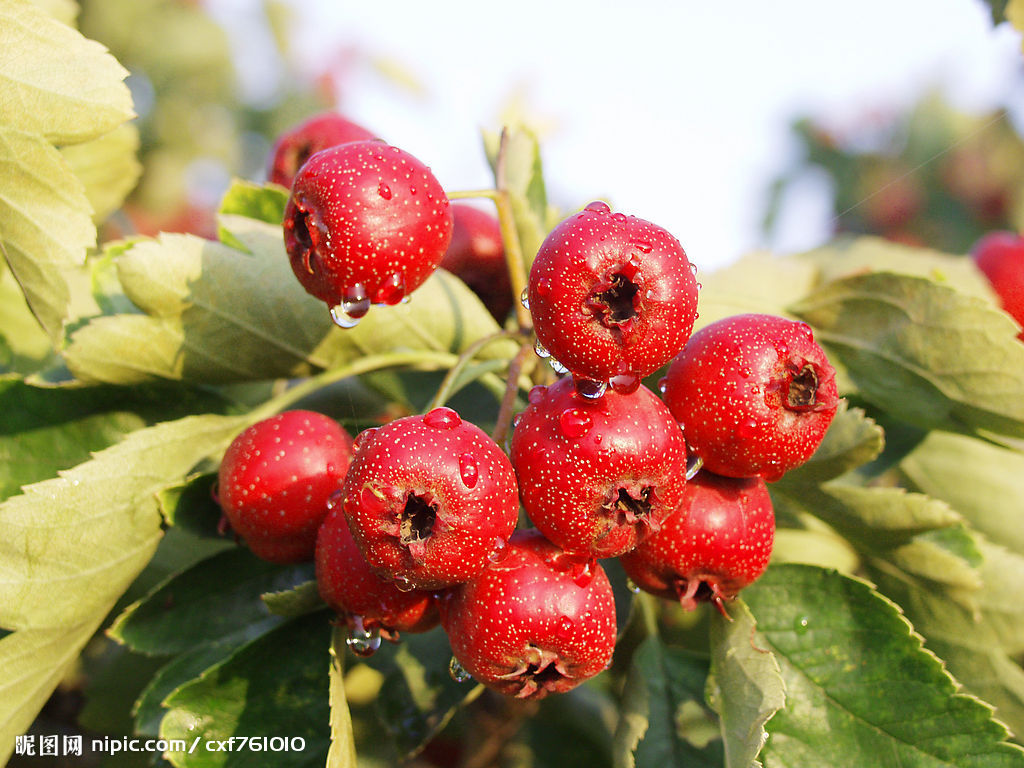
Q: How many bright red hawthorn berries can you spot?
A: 12